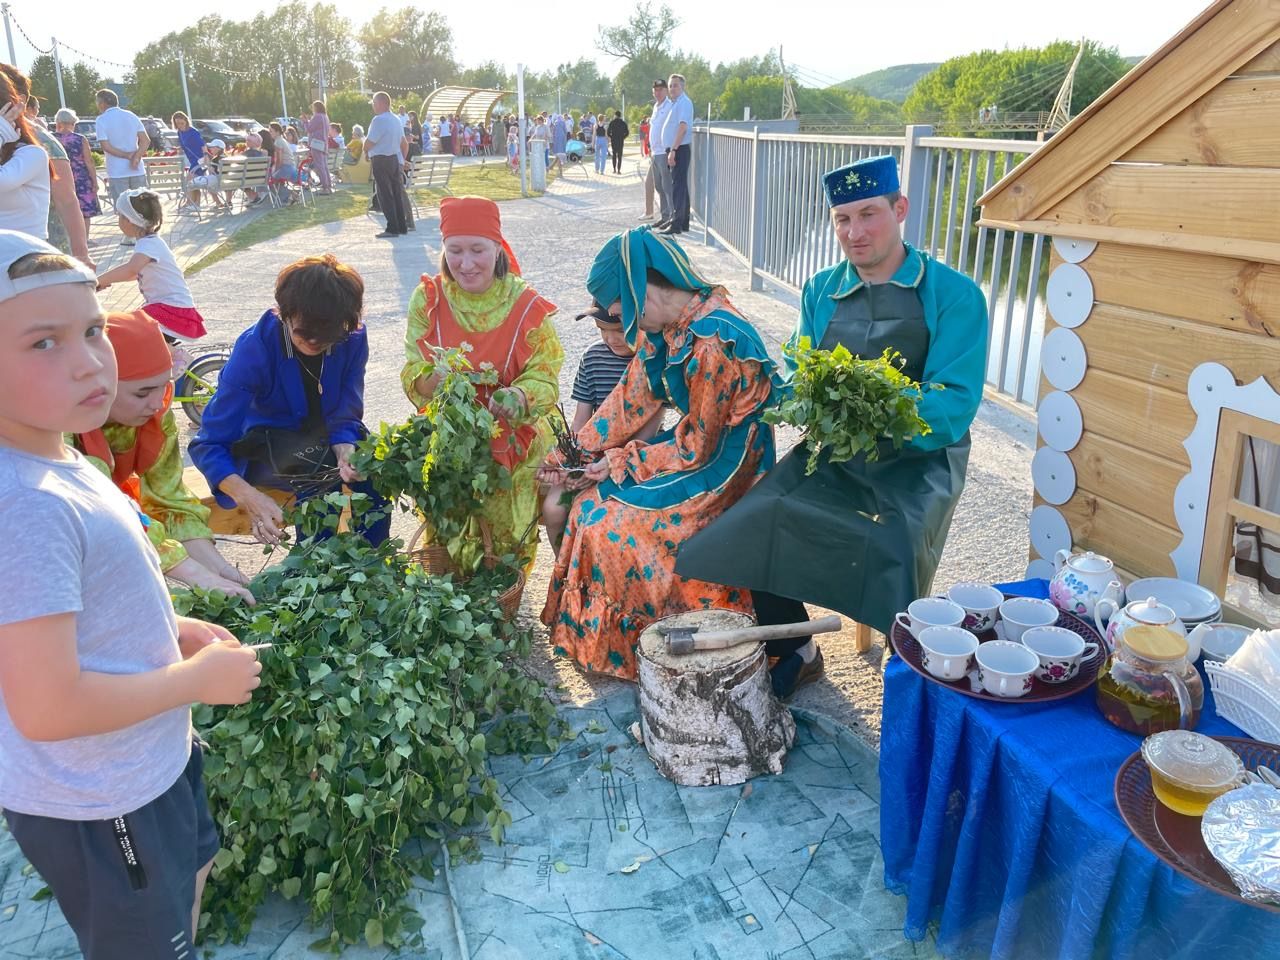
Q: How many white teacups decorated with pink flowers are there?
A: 6